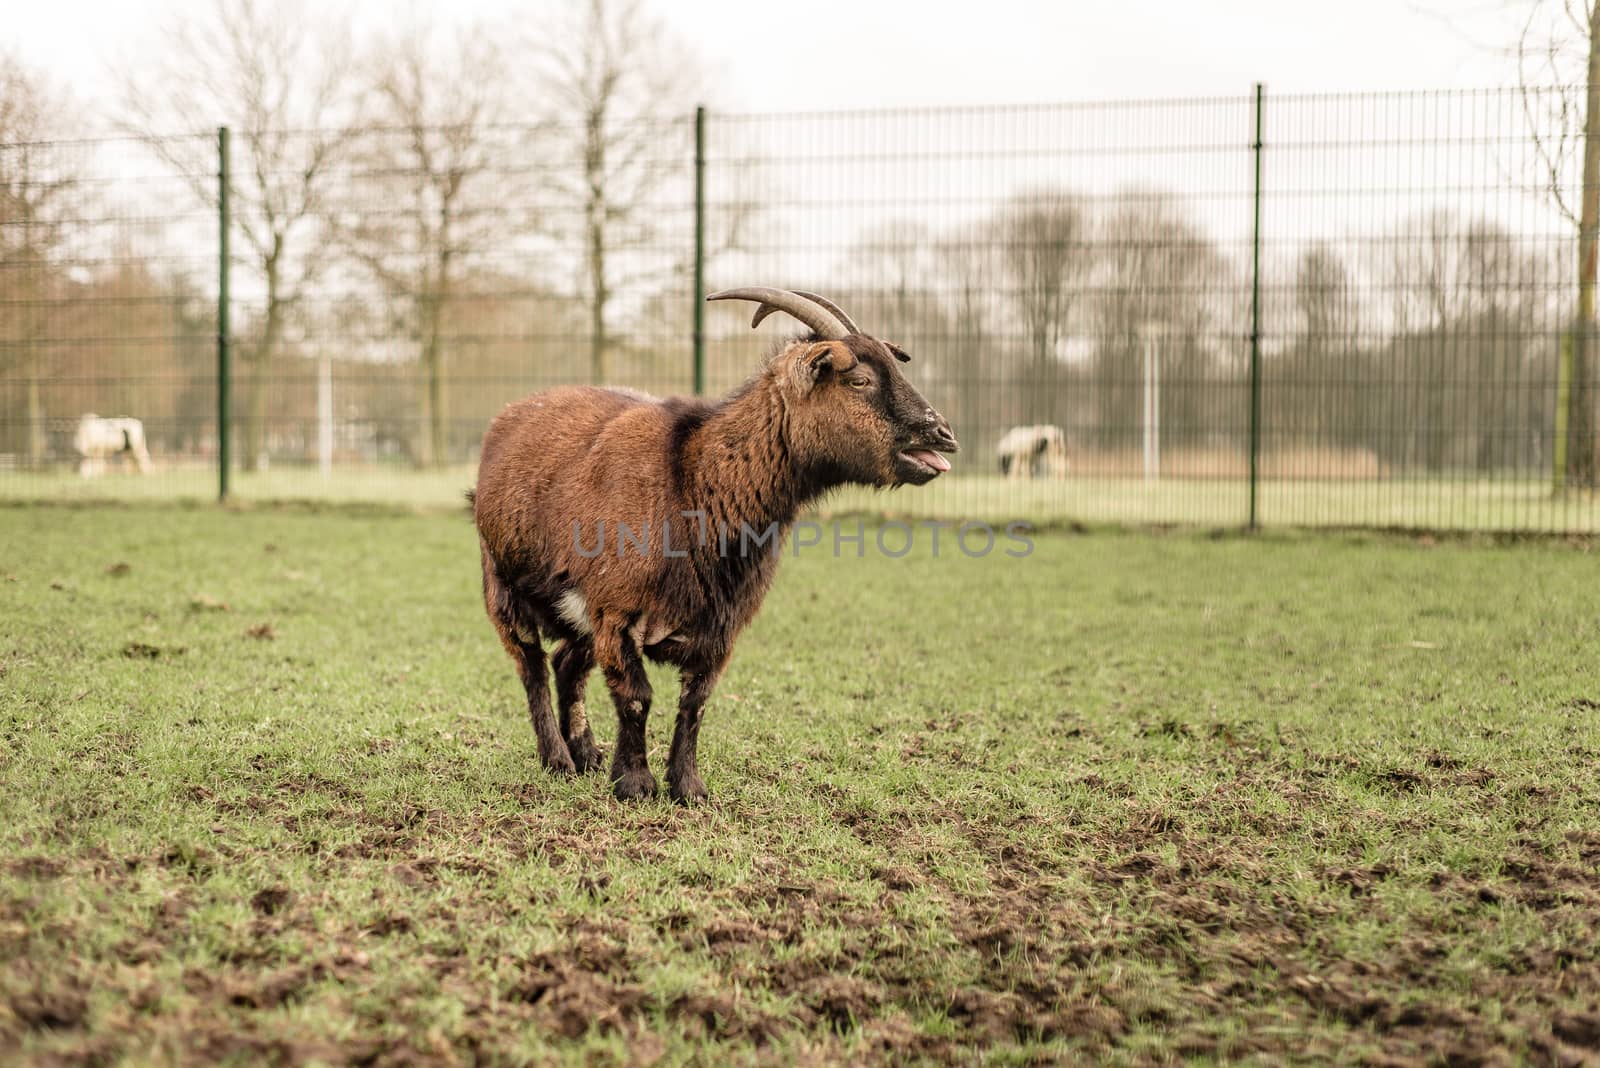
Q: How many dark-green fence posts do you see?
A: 3